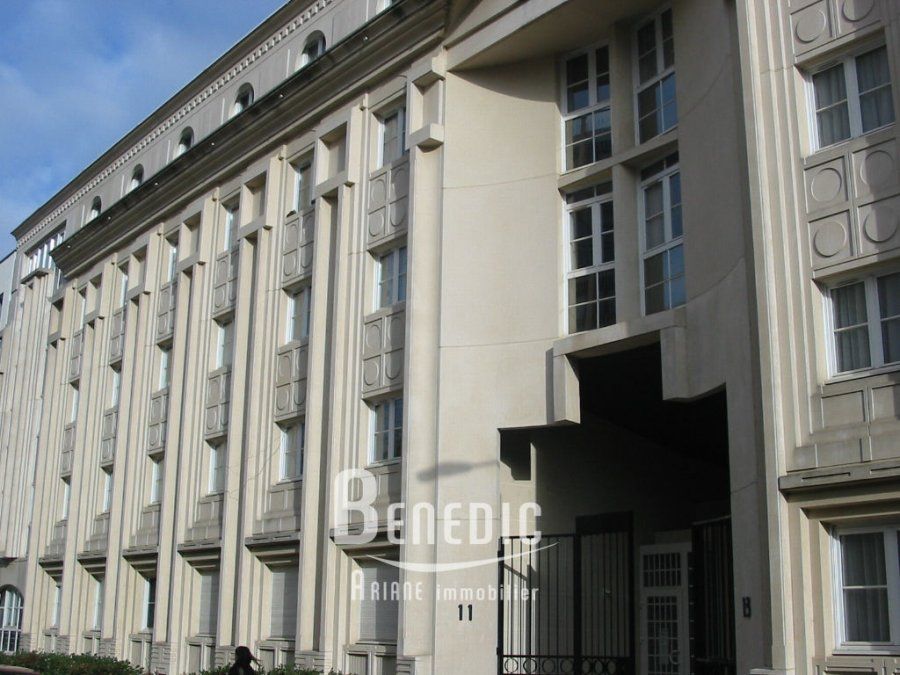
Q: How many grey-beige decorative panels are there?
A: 14